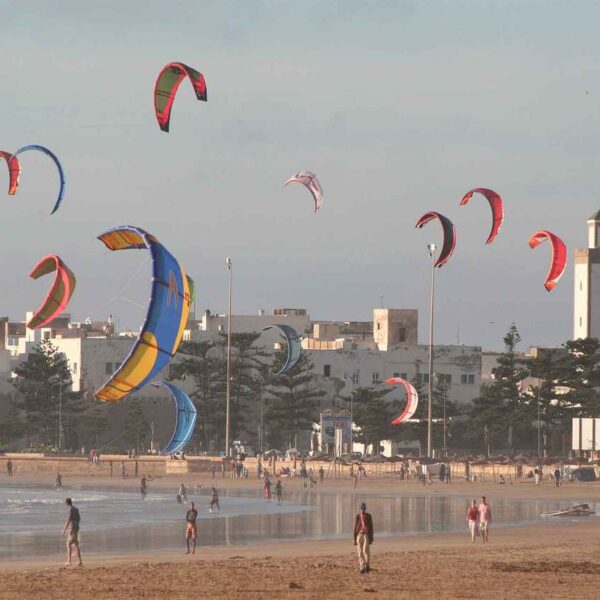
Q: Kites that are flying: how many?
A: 12